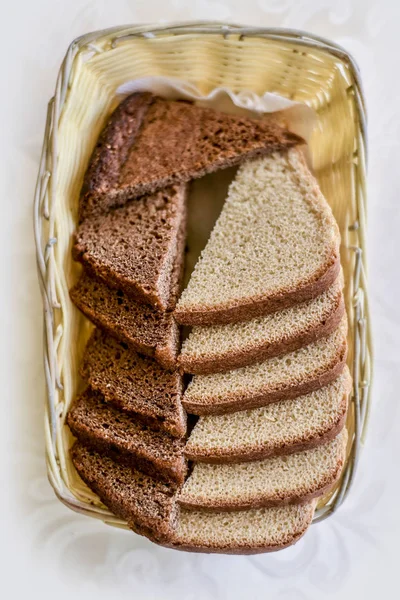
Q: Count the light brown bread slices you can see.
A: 6